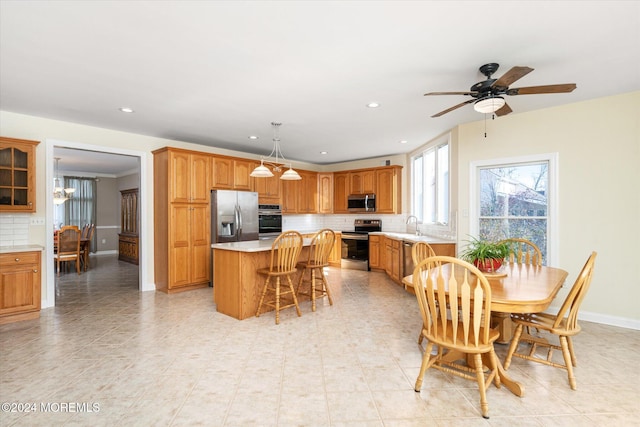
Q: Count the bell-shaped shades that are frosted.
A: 2